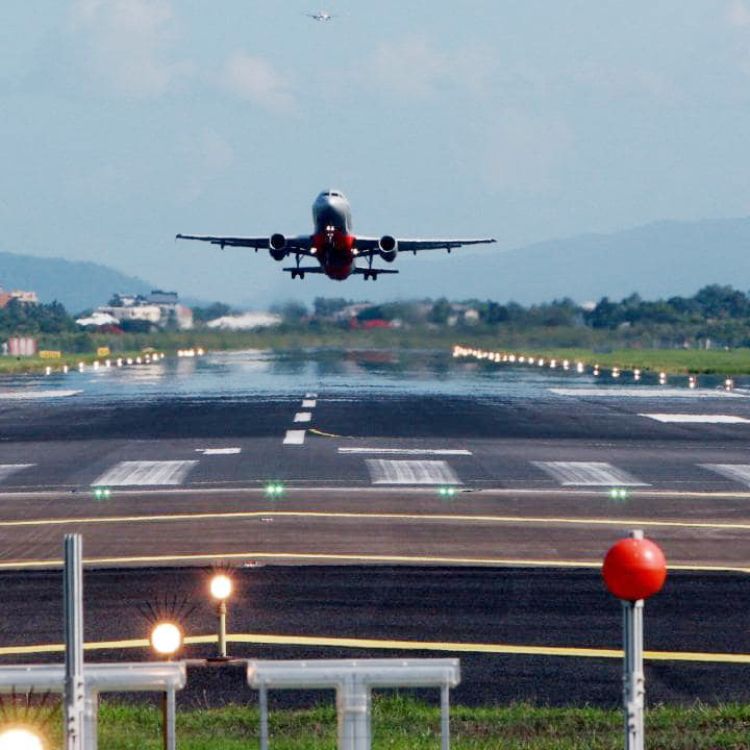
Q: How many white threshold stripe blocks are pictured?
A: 5